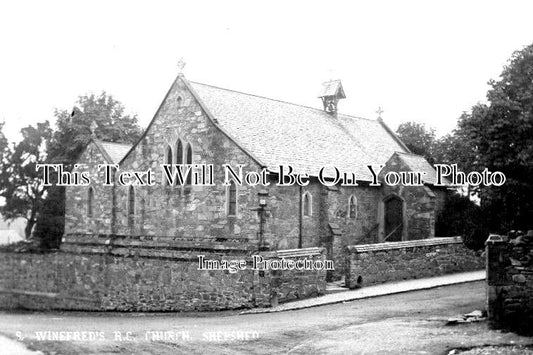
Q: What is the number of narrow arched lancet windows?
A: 8